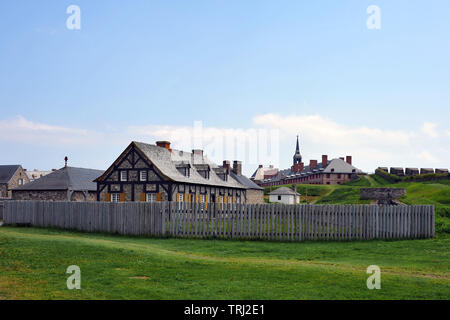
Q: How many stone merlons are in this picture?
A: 5